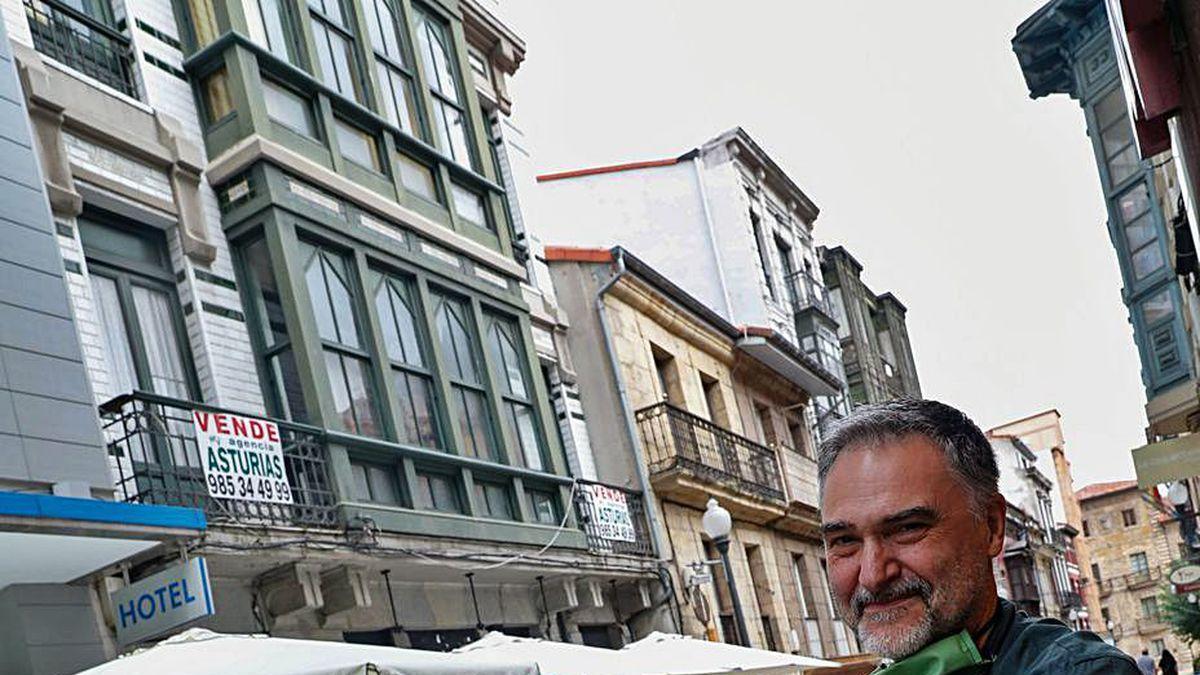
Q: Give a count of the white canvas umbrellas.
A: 3